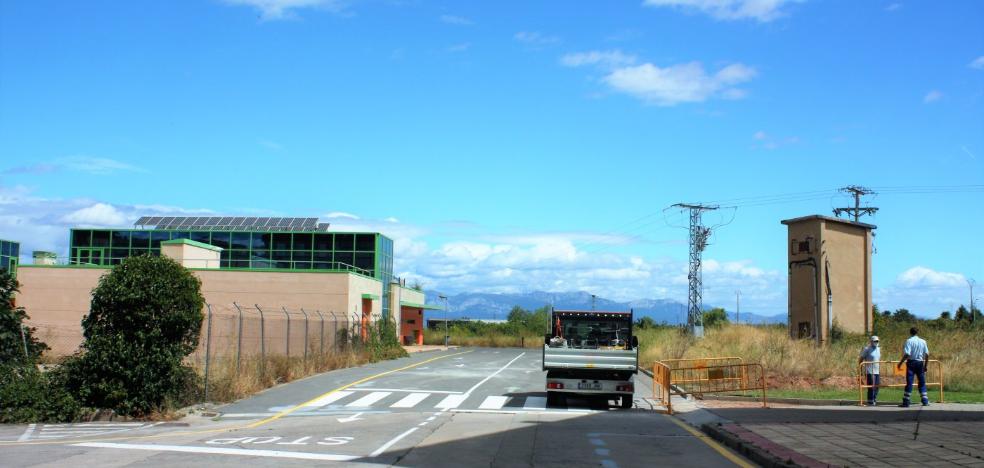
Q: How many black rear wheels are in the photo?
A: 2